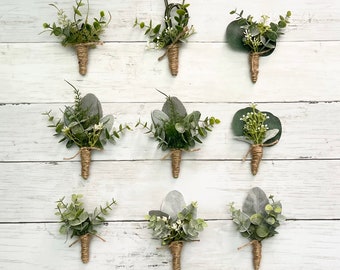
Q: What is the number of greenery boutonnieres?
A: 9